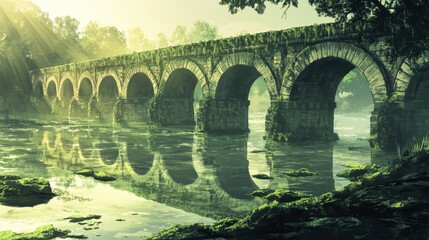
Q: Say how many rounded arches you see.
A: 10